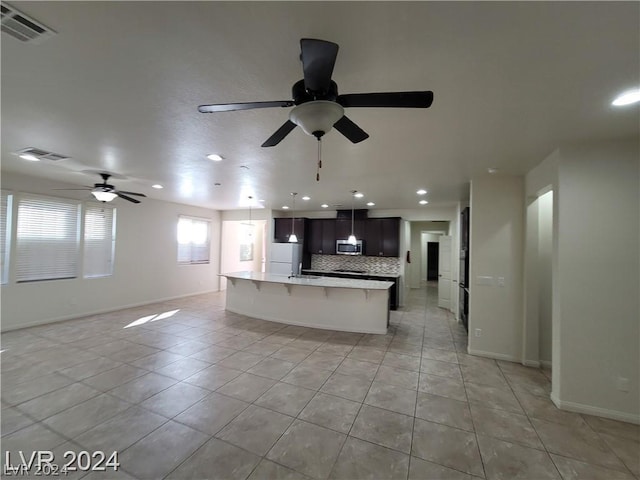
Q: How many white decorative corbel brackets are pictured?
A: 5